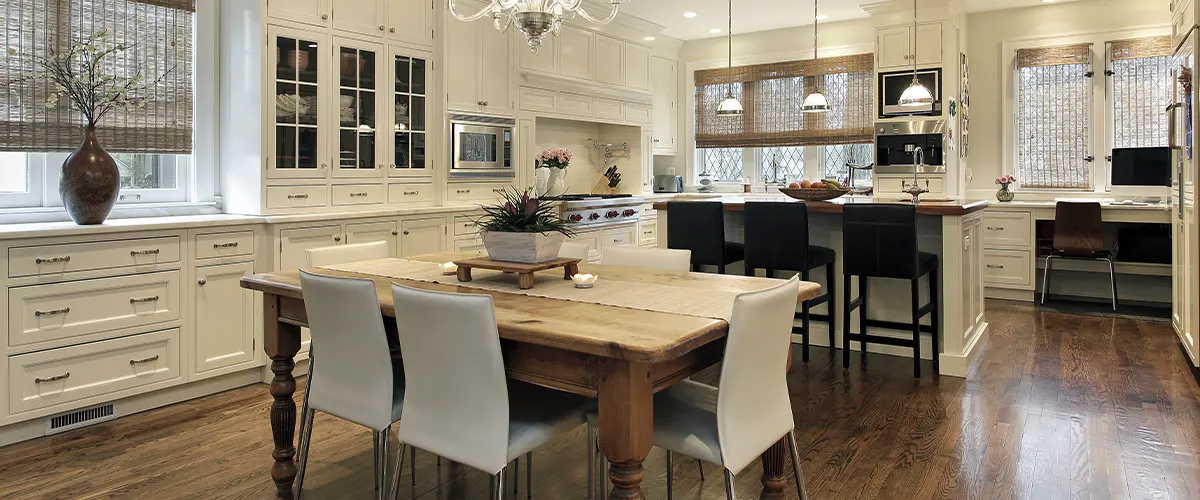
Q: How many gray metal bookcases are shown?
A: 0